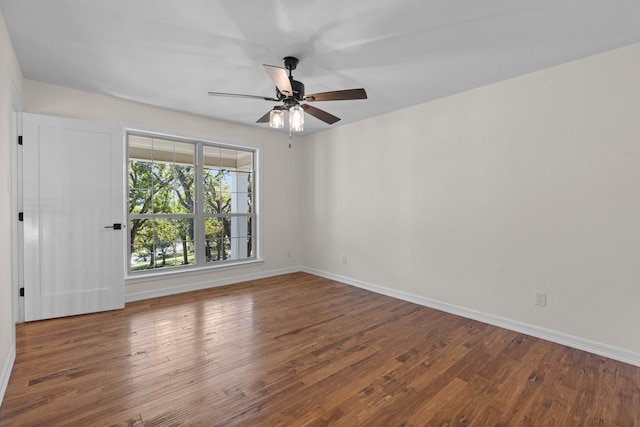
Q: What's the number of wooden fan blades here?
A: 5